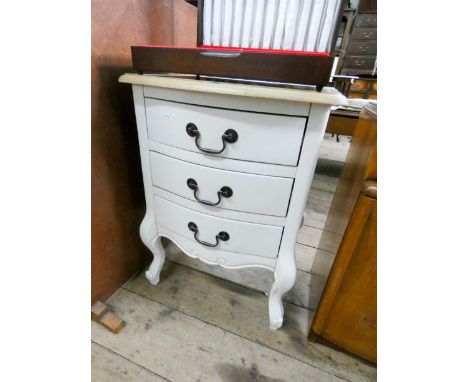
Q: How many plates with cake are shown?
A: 0